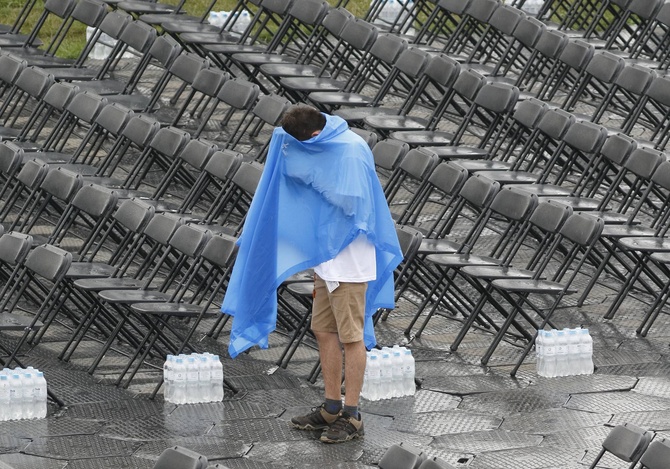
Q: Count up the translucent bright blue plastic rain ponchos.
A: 1